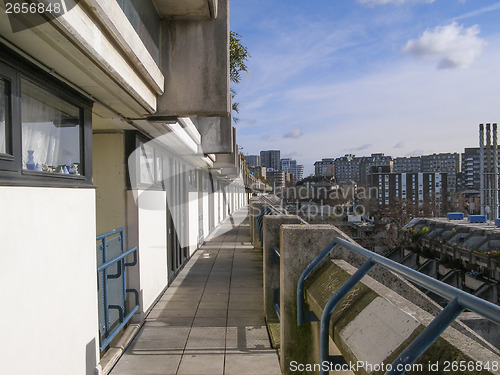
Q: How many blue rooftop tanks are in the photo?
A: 3